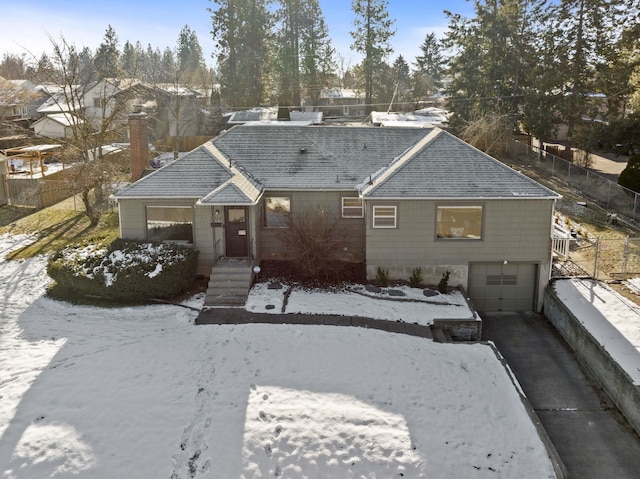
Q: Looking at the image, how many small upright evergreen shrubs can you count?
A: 3